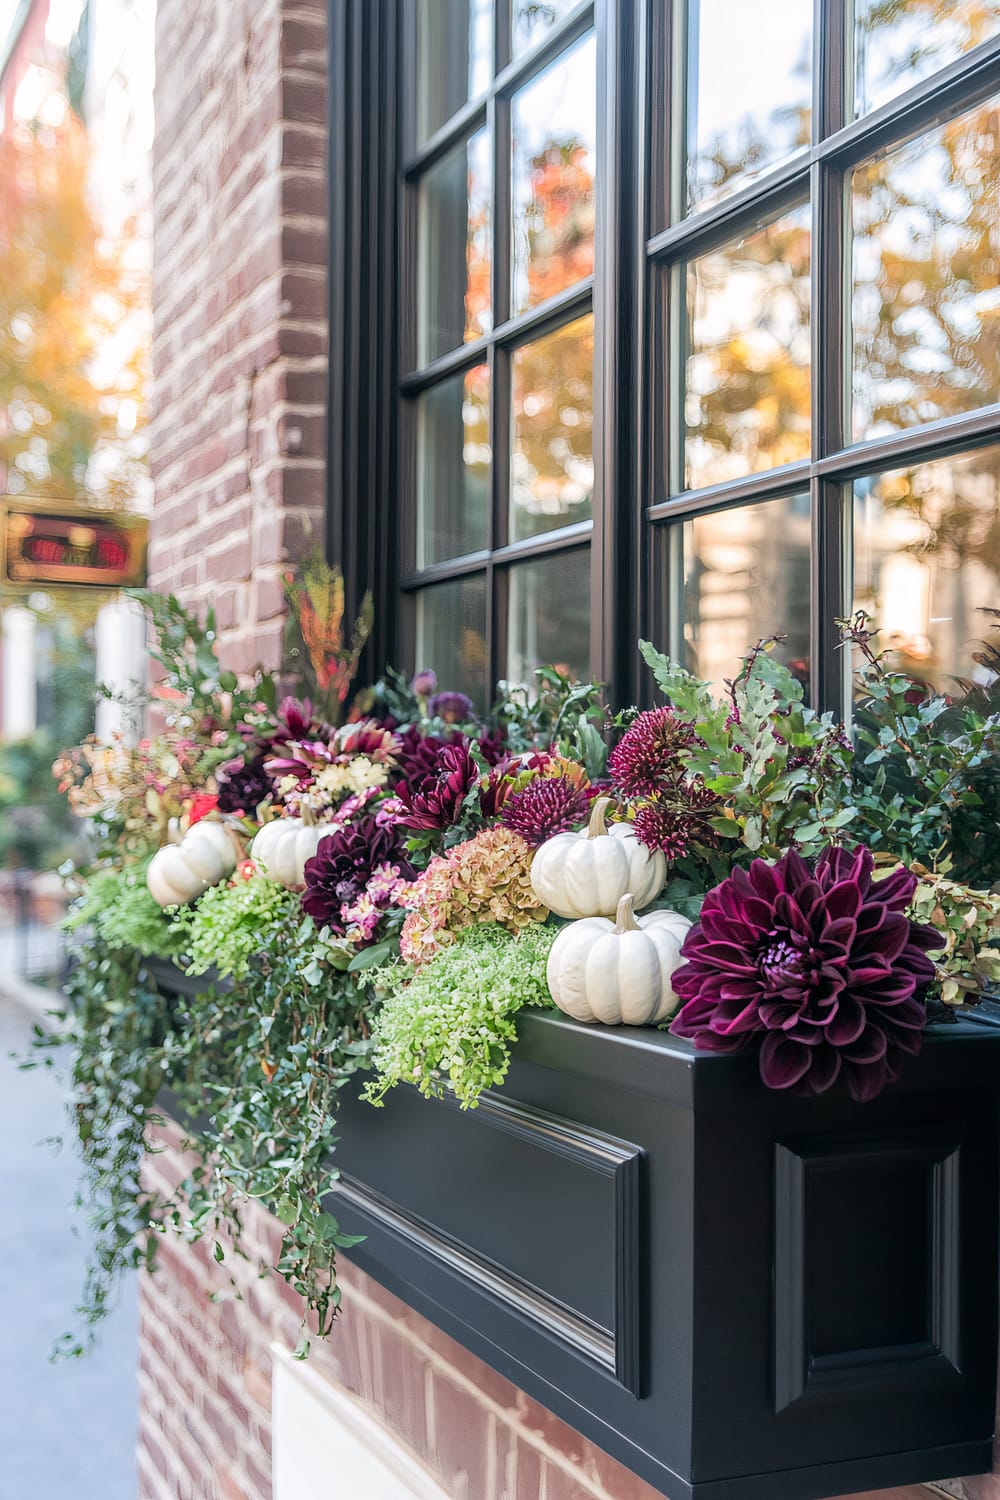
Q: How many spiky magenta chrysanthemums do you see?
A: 3